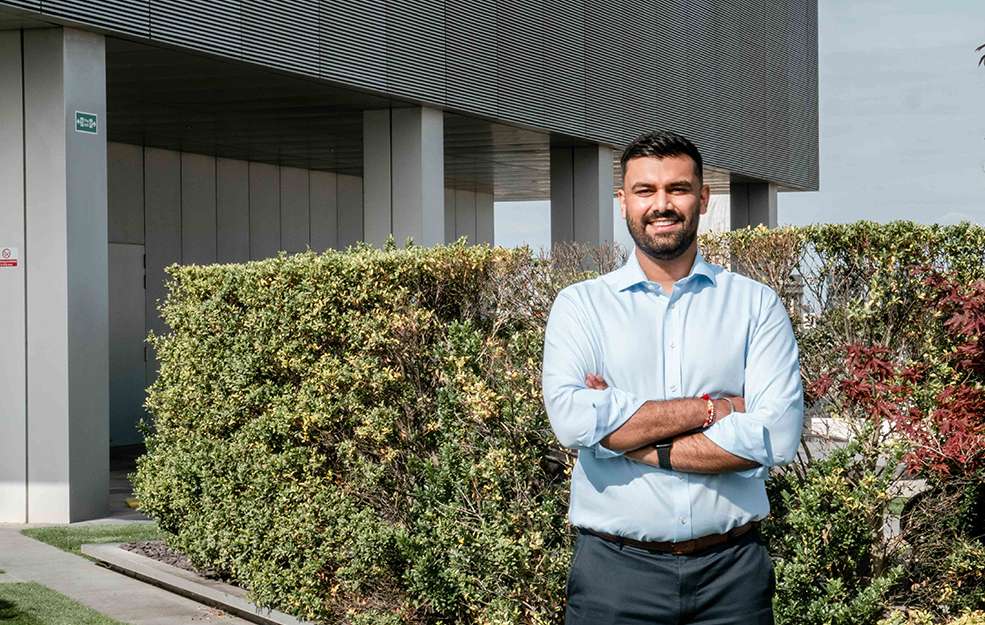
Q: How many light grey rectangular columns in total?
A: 4